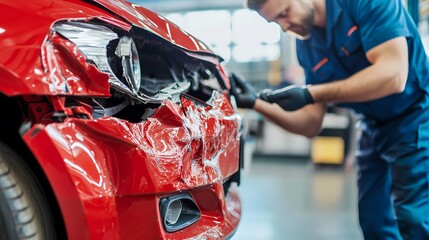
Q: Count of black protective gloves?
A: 2